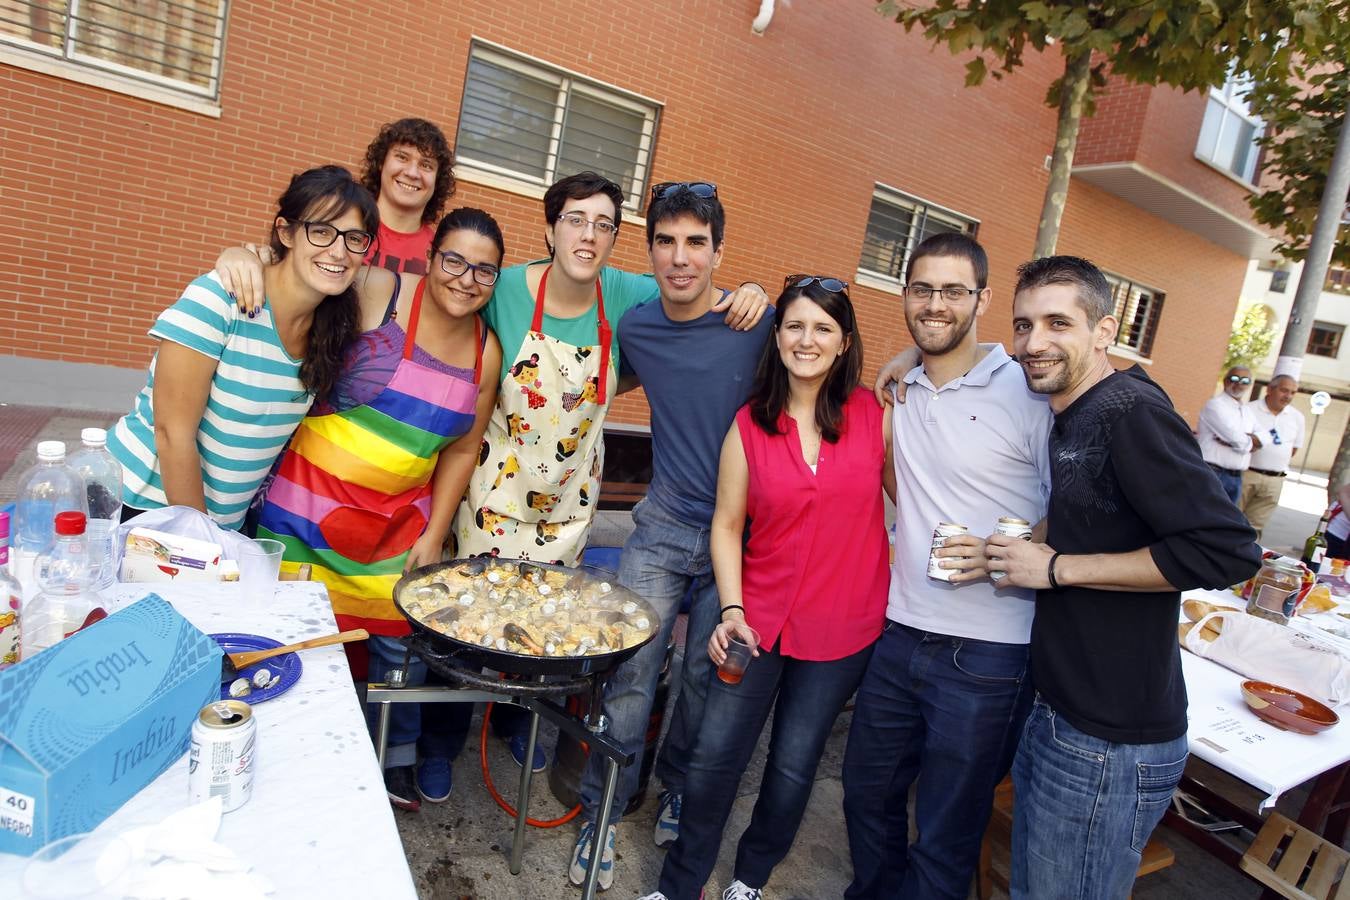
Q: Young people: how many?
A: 8